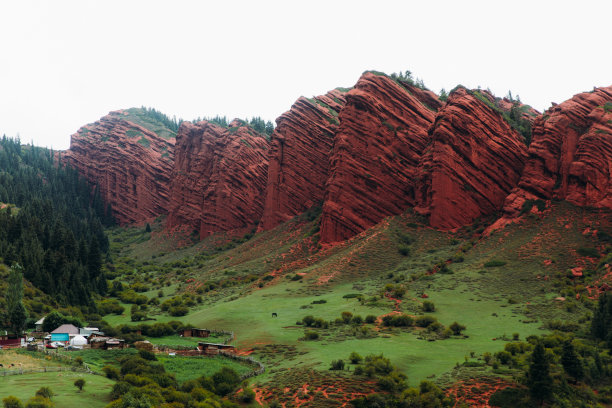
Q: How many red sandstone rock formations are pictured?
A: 6